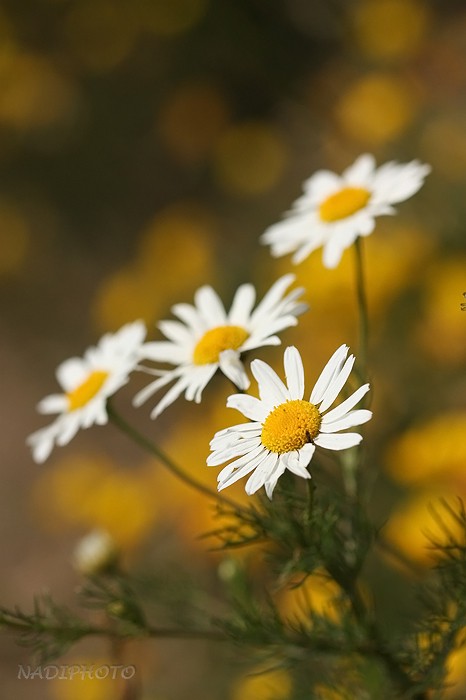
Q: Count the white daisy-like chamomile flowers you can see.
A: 4